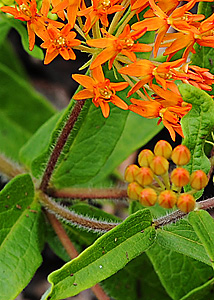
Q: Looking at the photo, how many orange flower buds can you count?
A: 12